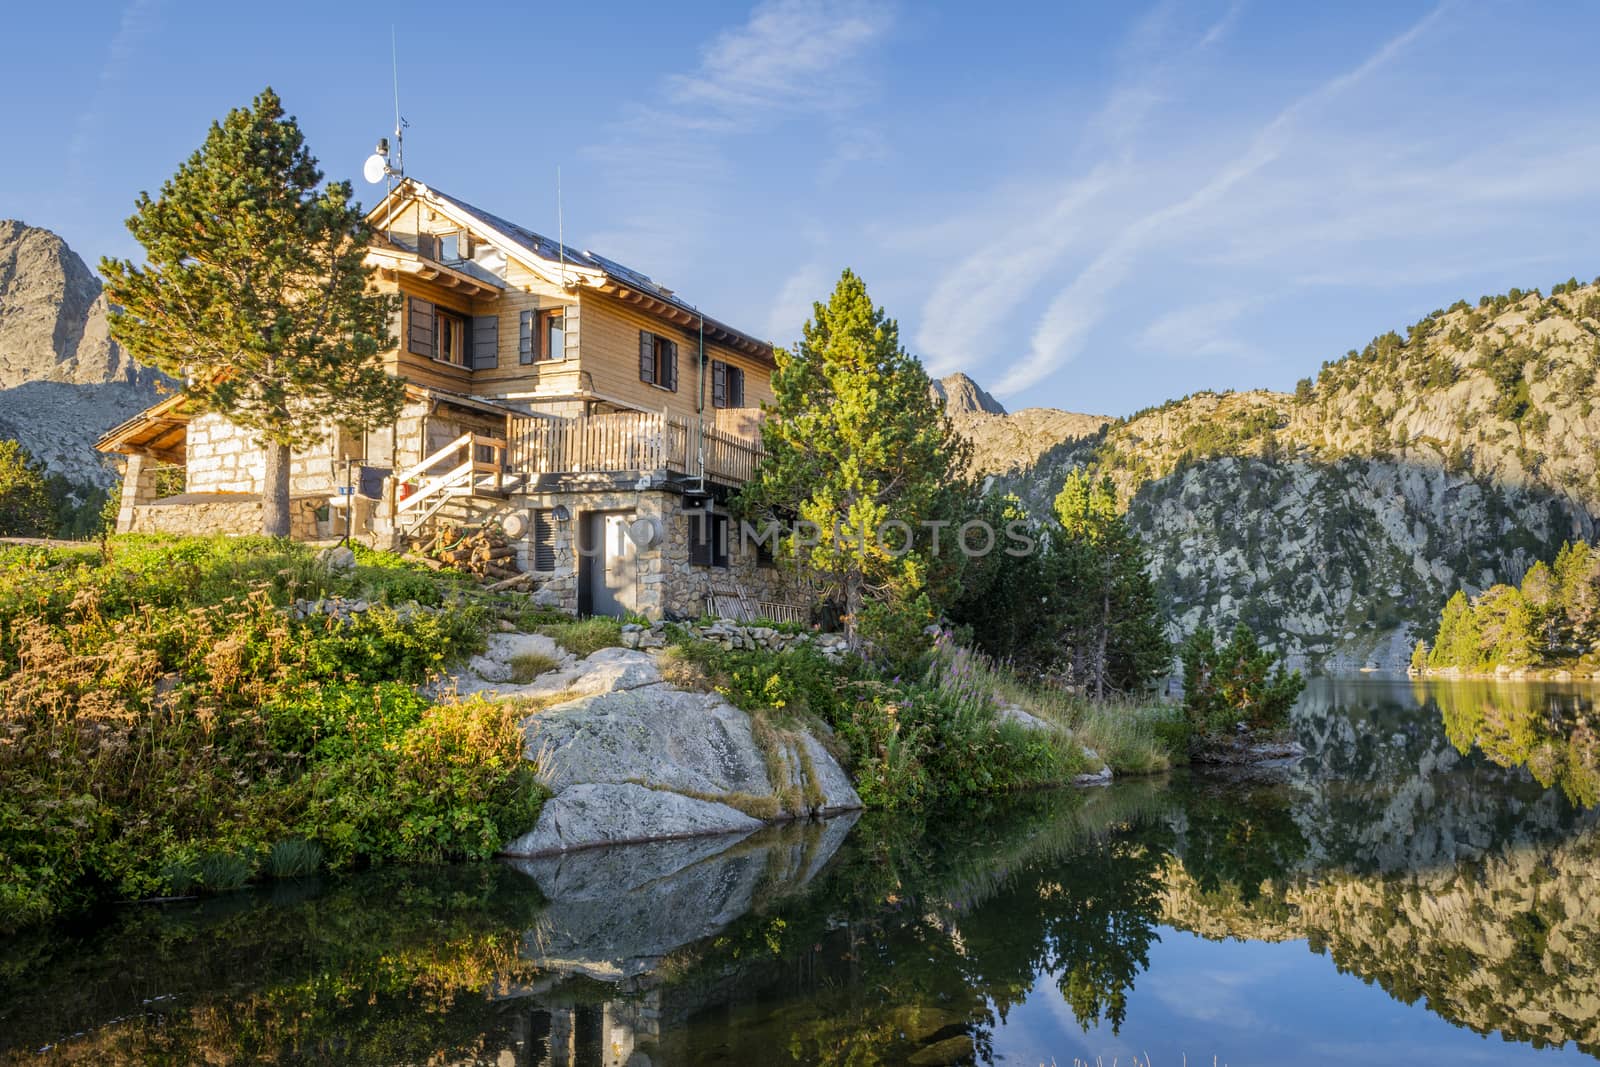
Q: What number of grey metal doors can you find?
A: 1